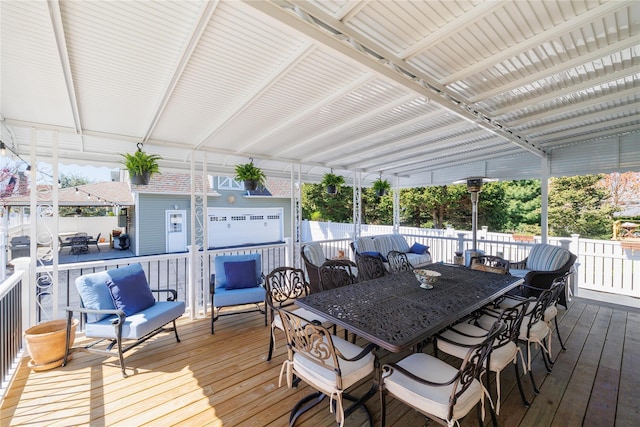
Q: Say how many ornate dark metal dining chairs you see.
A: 10